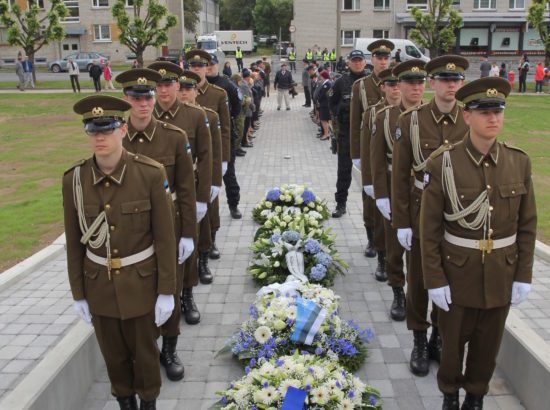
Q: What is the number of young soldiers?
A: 10